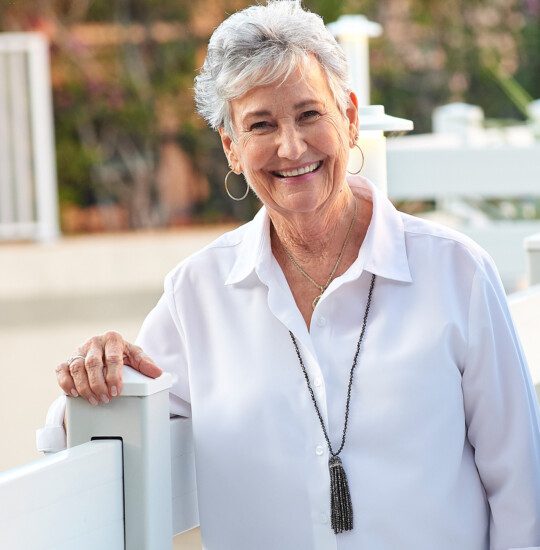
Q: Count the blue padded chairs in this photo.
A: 0